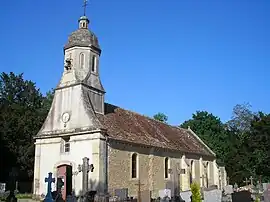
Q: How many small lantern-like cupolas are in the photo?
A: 1